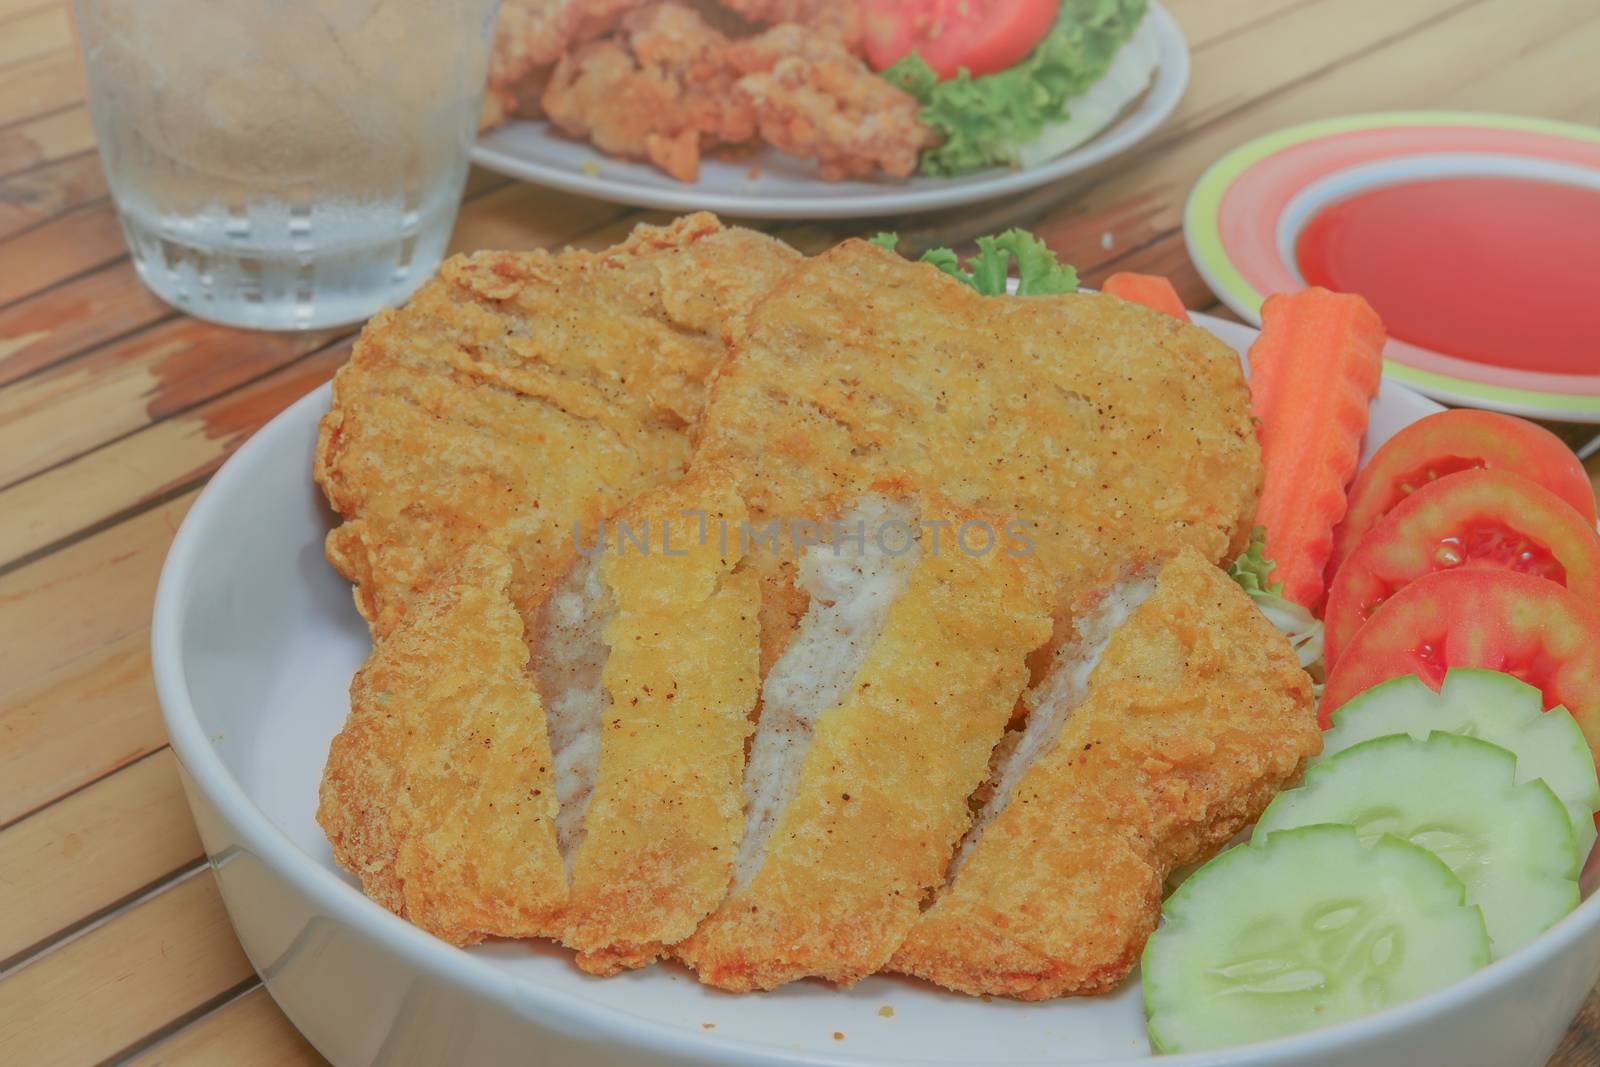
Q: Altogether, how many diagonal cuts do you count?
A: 3